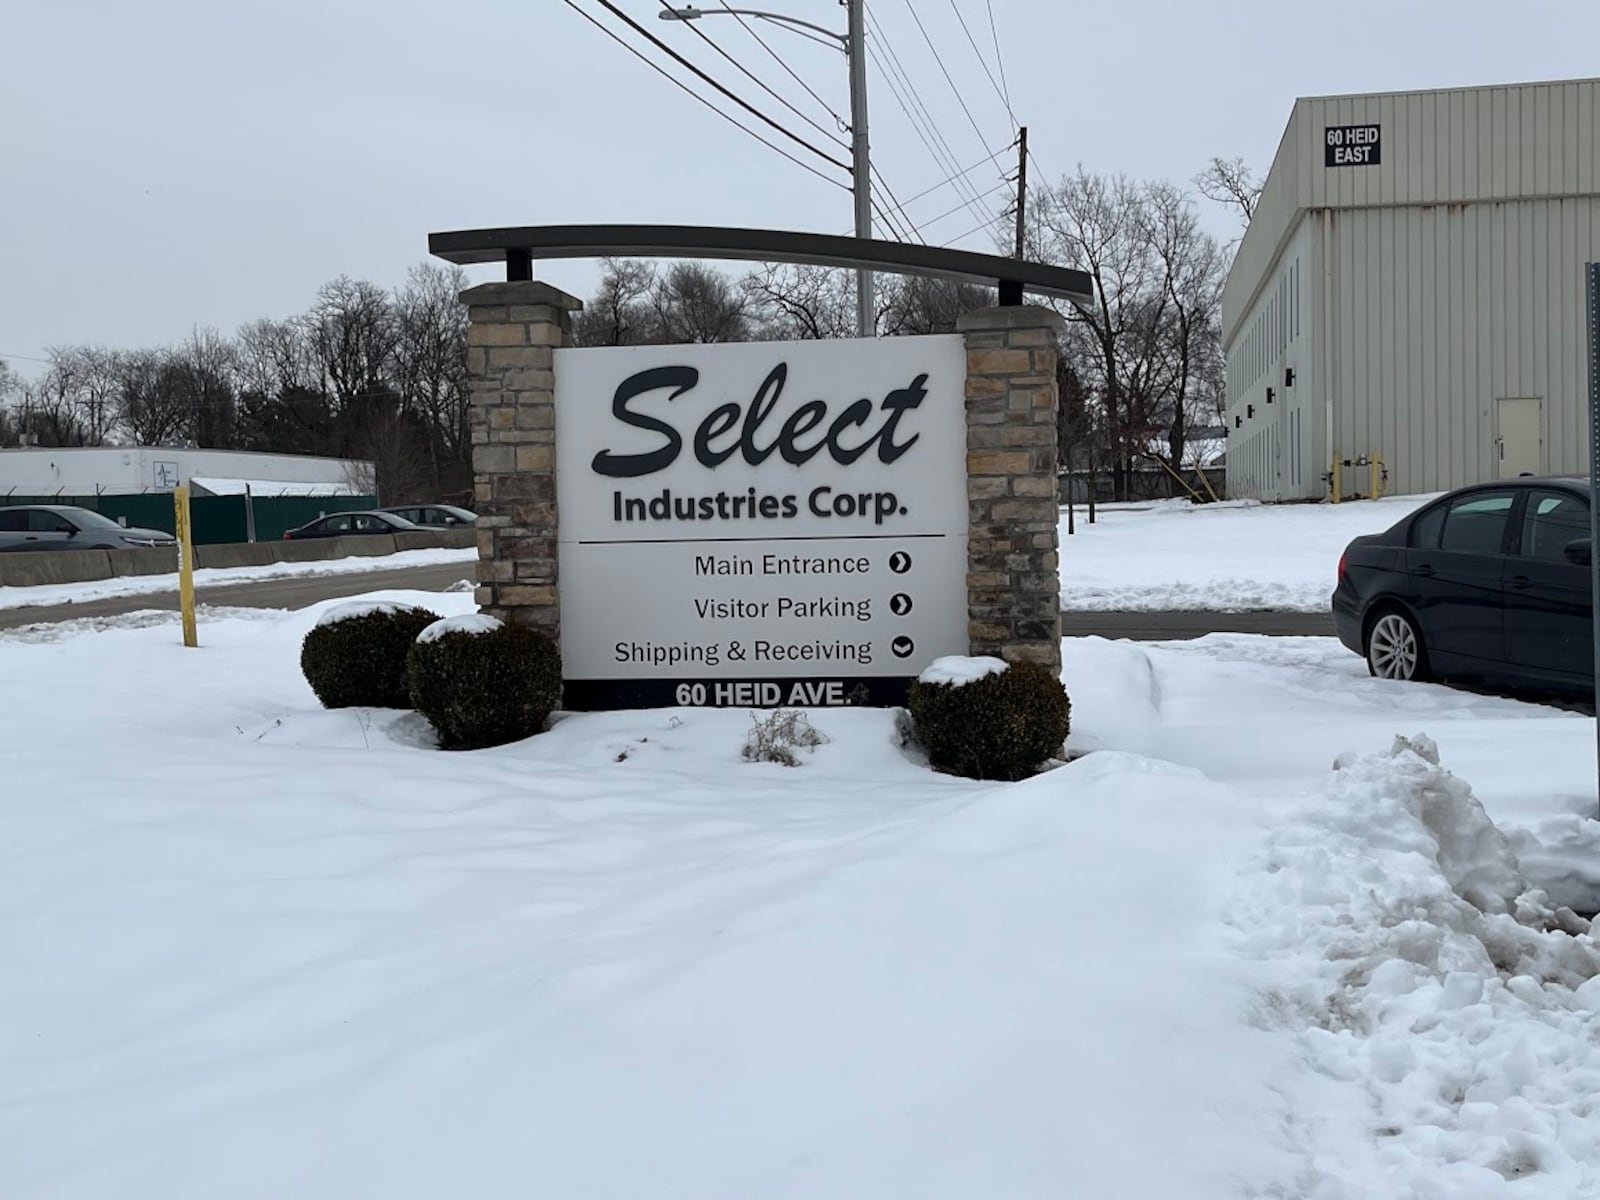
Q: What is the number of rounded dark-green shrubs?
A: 3